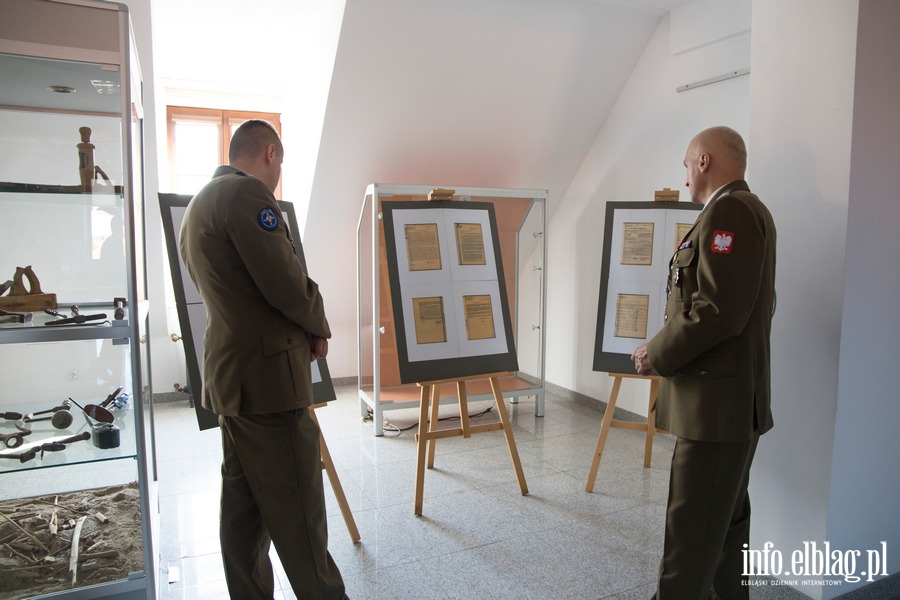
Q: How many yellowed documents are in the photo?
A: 7